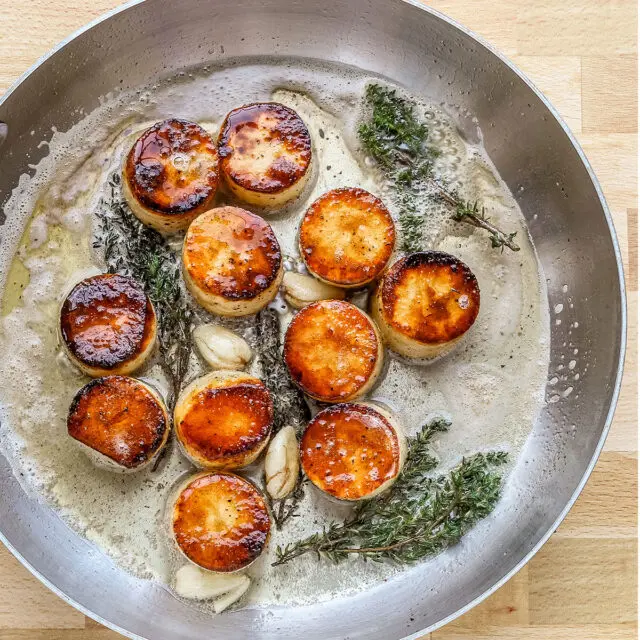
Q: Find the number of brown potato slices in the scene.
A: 11